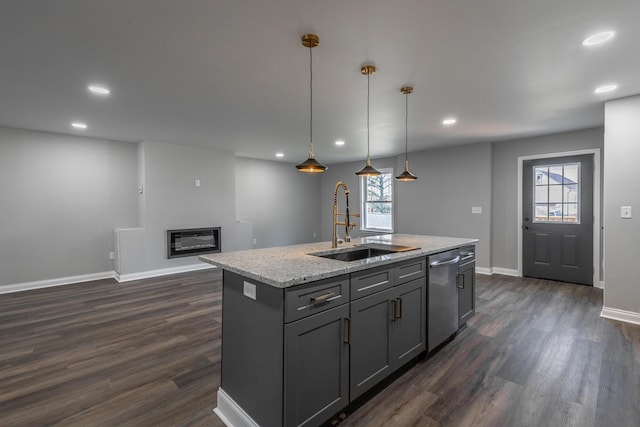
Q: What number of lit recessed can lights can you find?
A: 7